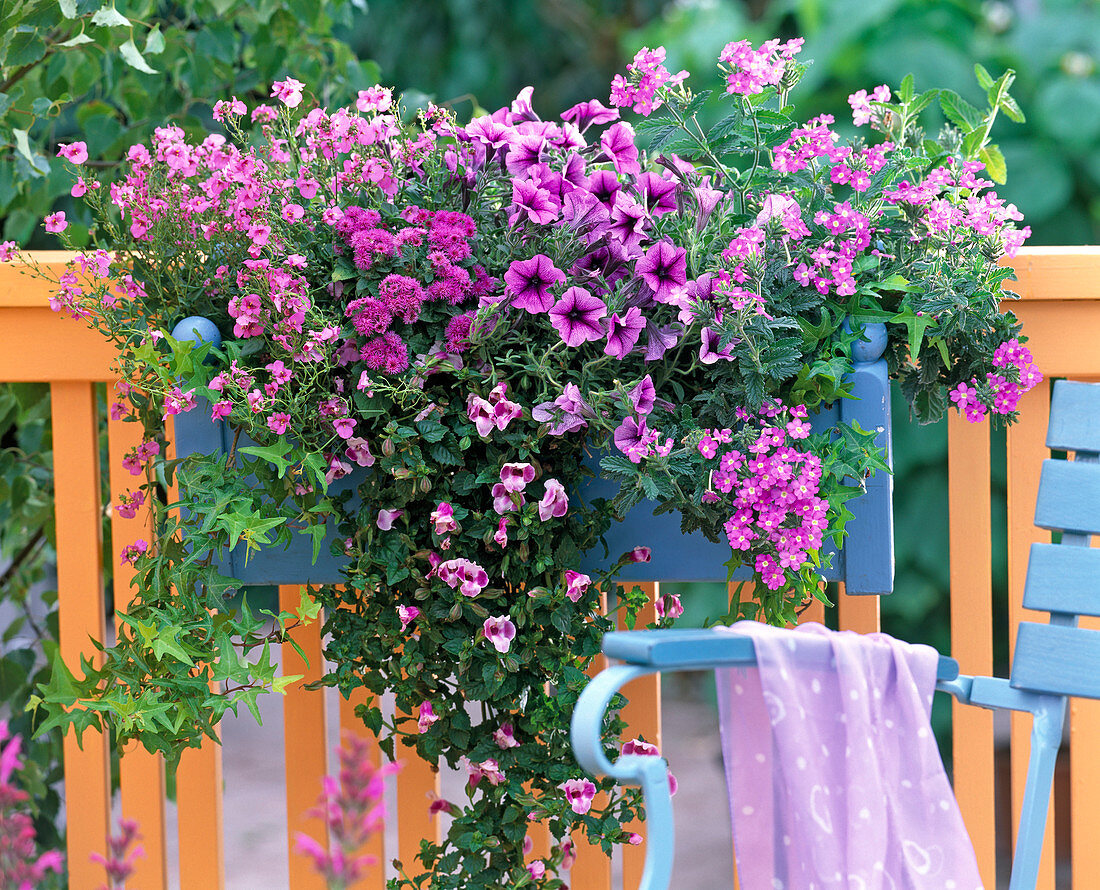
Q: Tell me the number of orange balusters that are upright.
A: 15